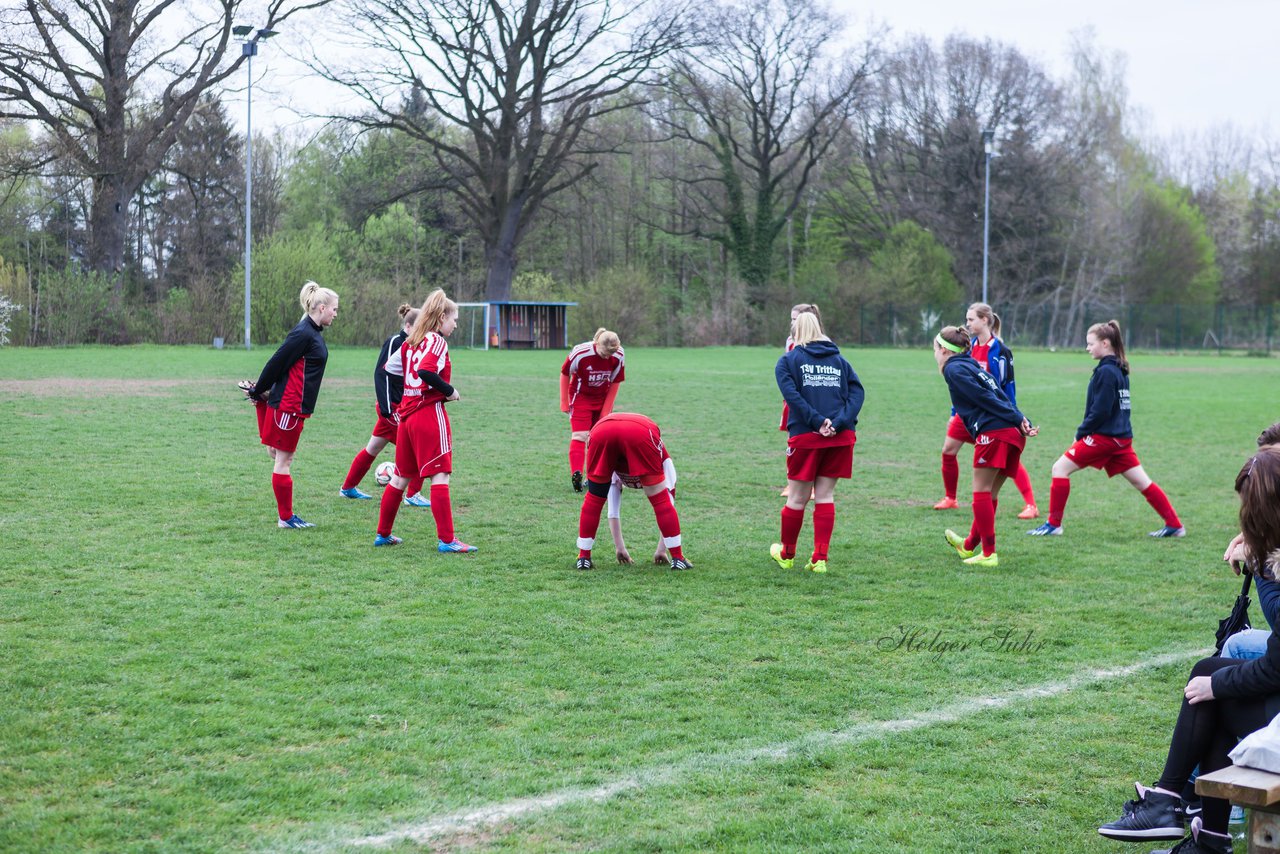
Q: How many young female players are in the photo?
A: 10